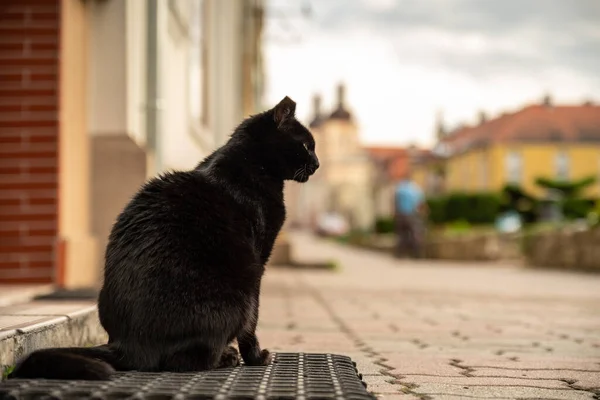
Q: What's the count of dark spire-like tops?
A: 2